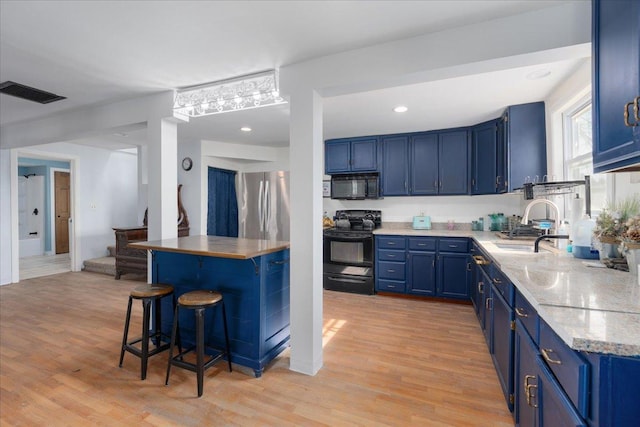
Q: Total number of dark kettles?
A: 2